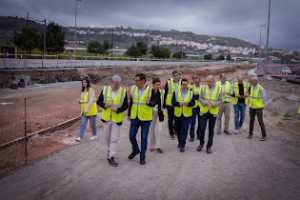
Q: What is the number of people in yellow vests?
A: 11